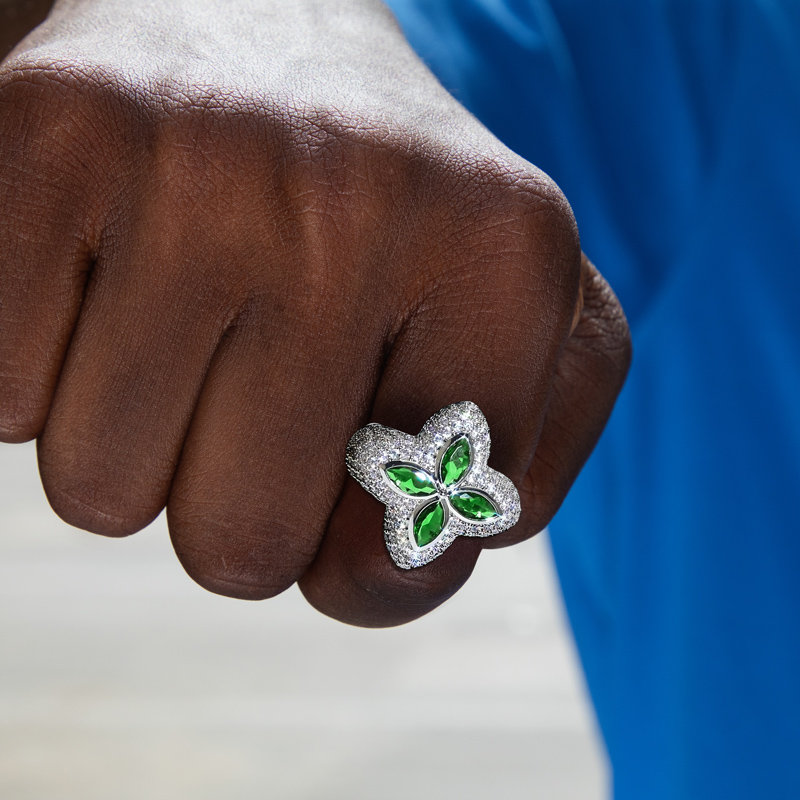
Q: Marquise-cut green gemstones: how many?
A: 4